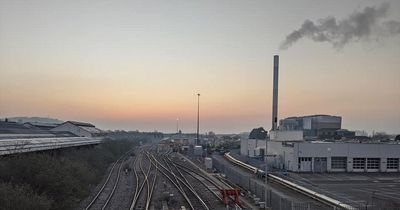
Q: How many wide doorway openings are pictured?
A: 6